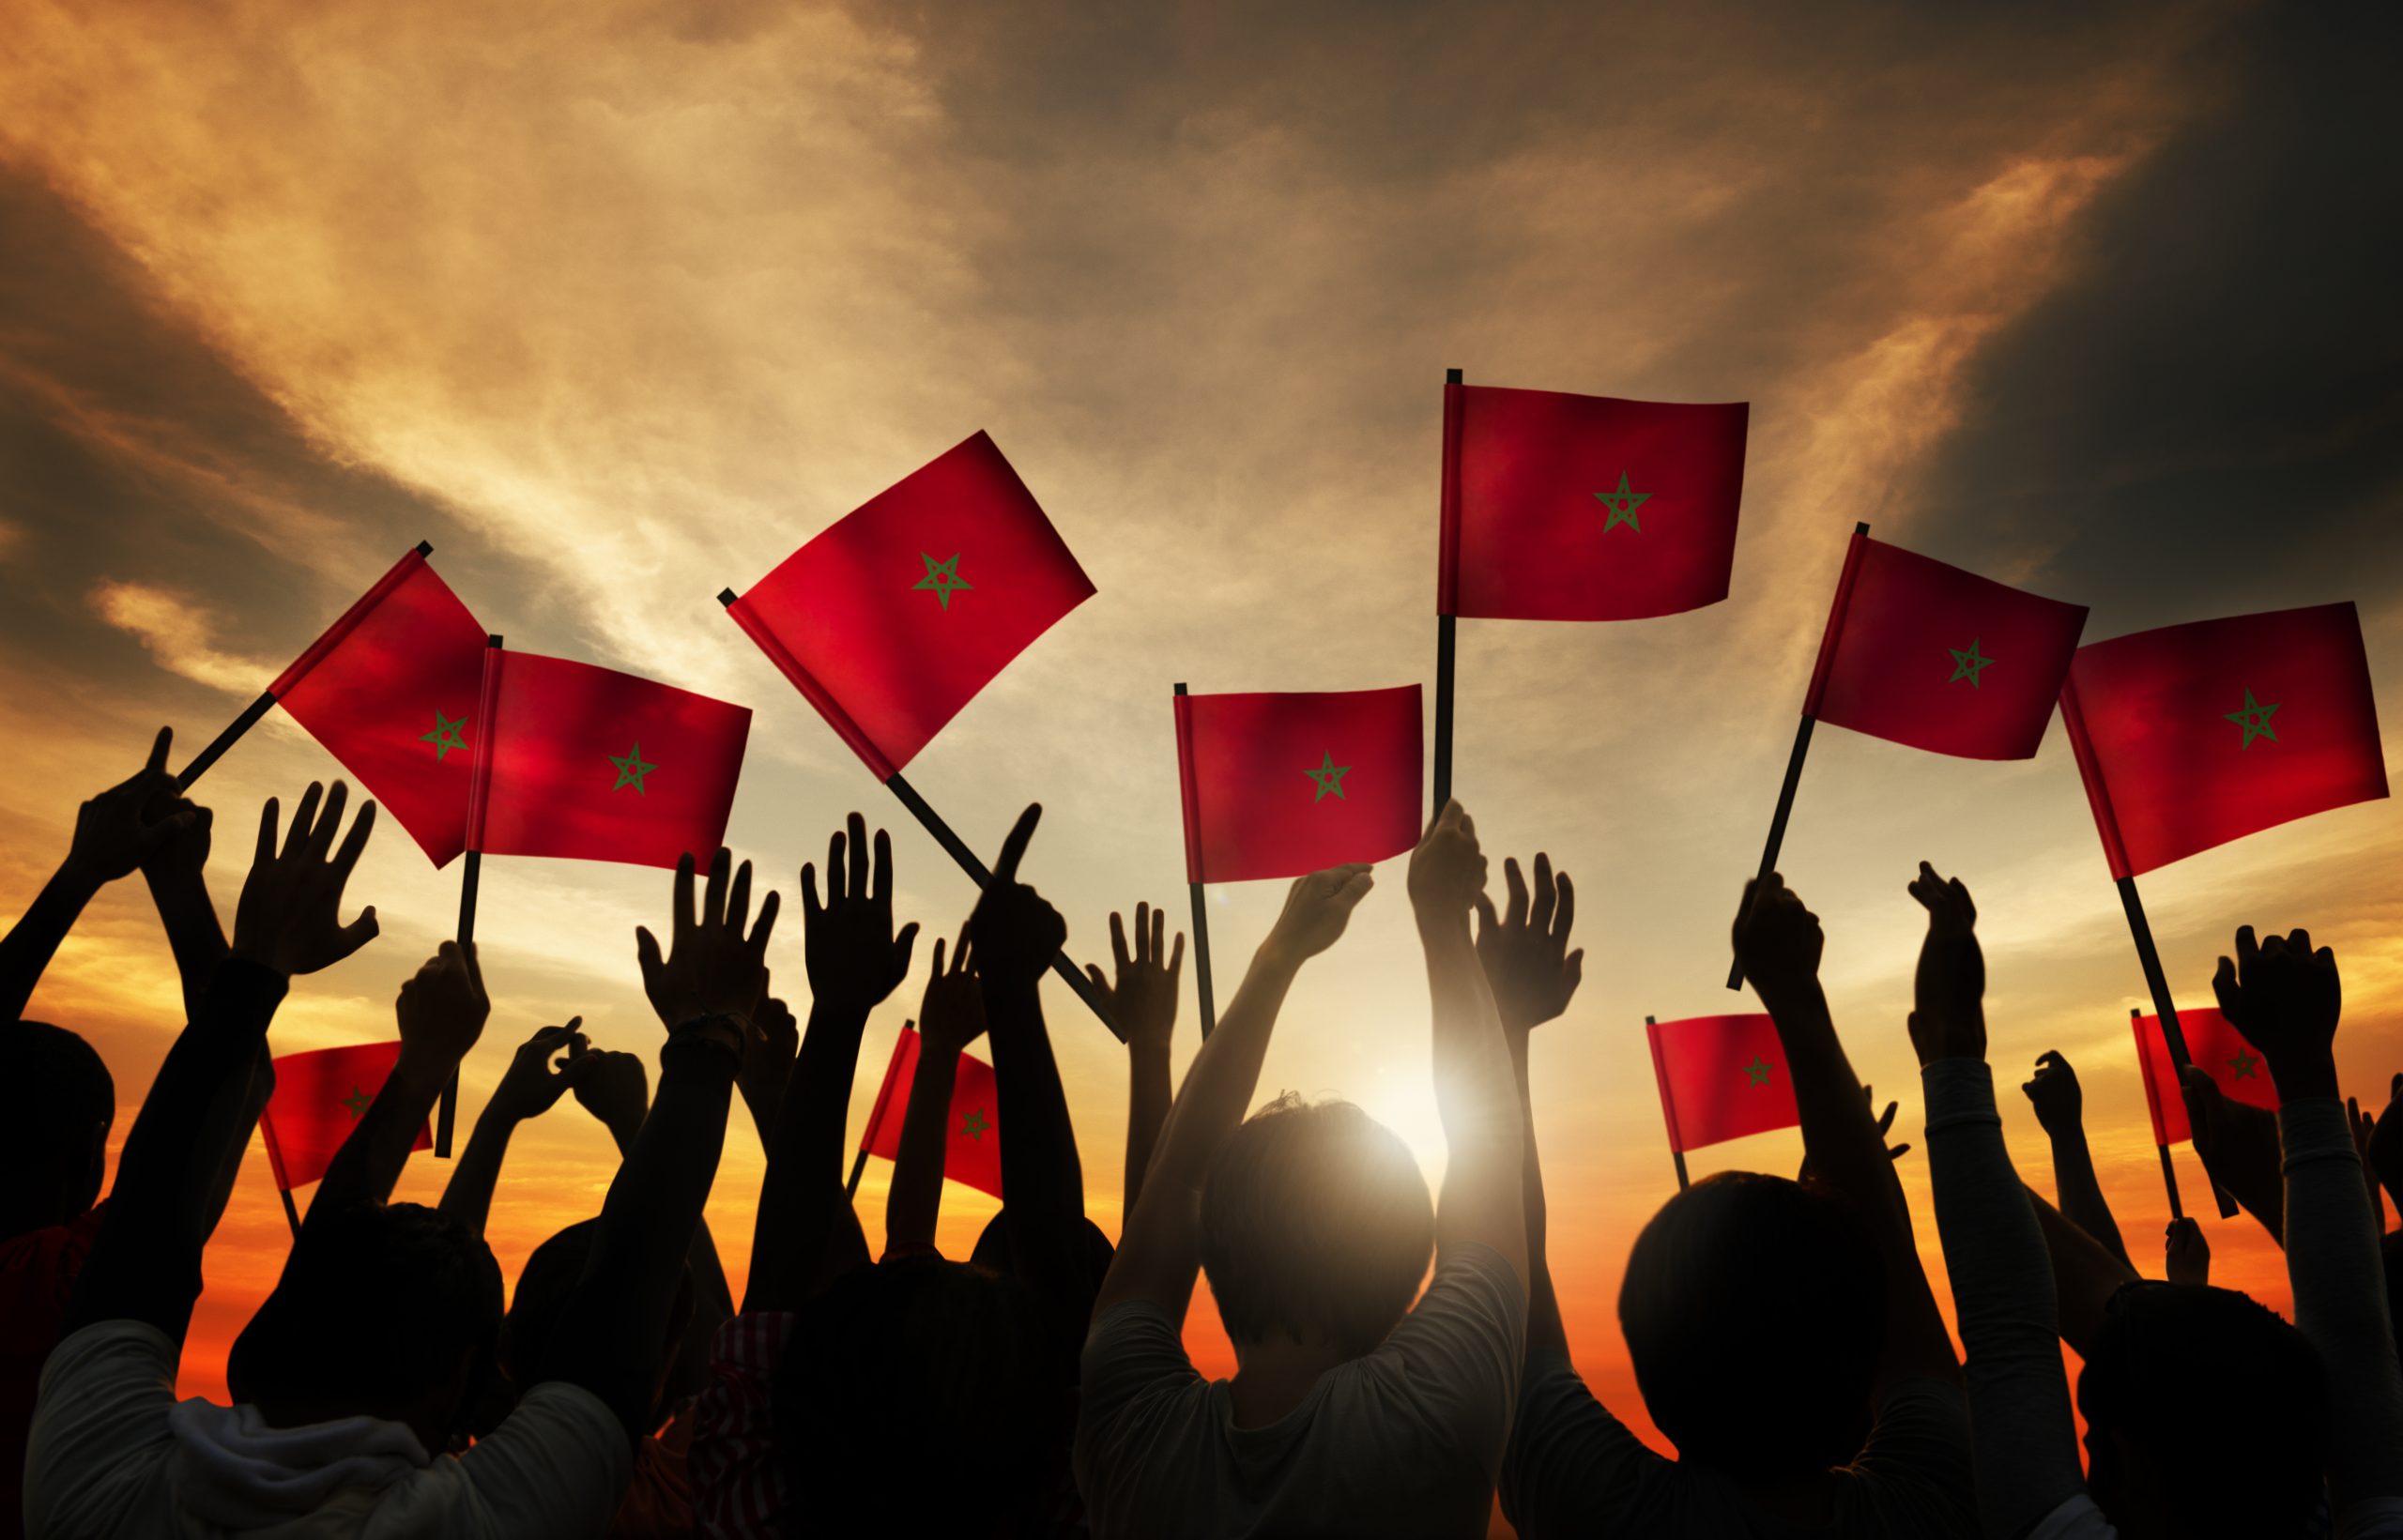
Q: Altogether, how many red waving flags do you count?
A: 11